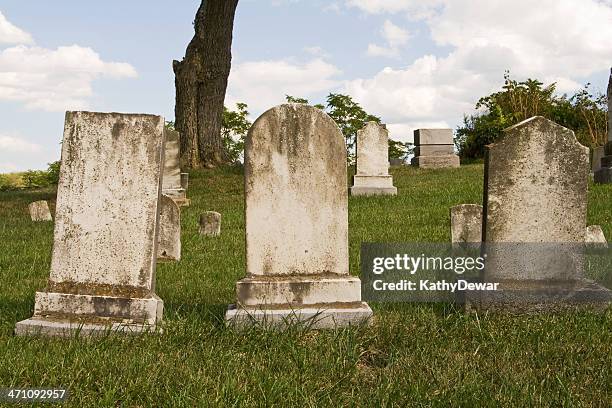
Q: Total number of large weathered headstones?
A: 3